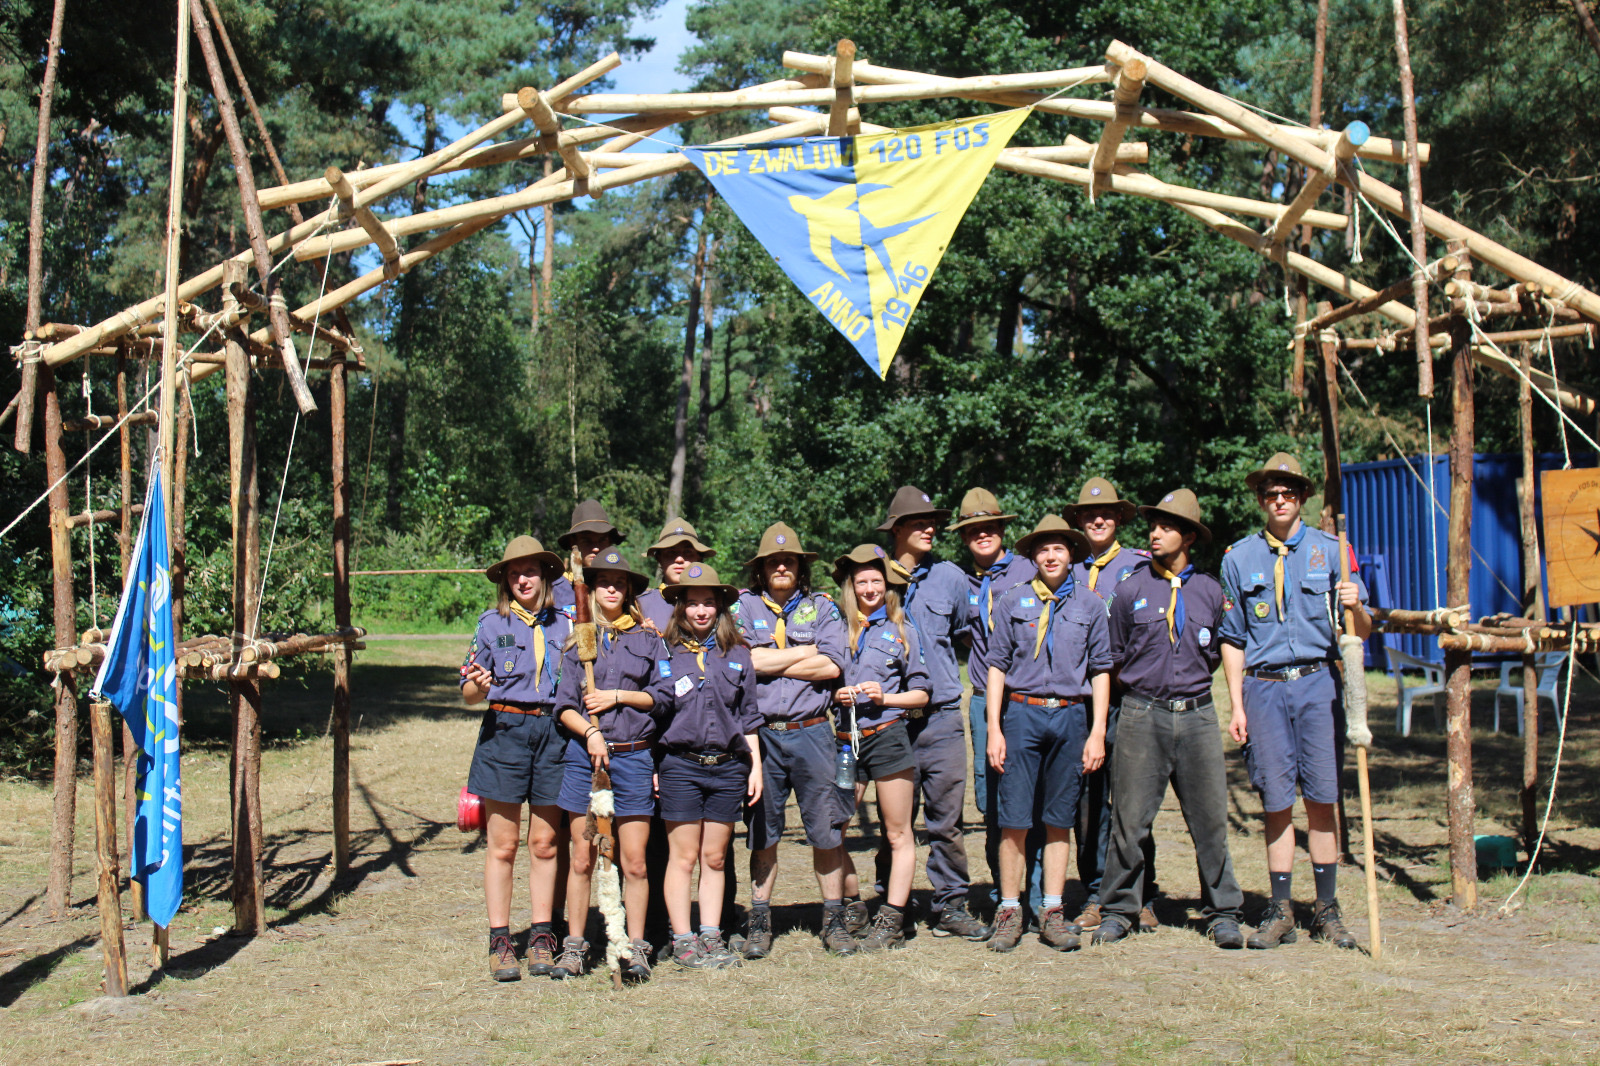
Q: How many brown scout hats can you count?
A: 13